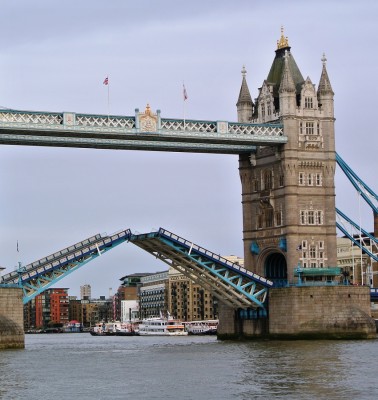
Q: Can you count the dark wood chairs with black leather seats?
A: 0